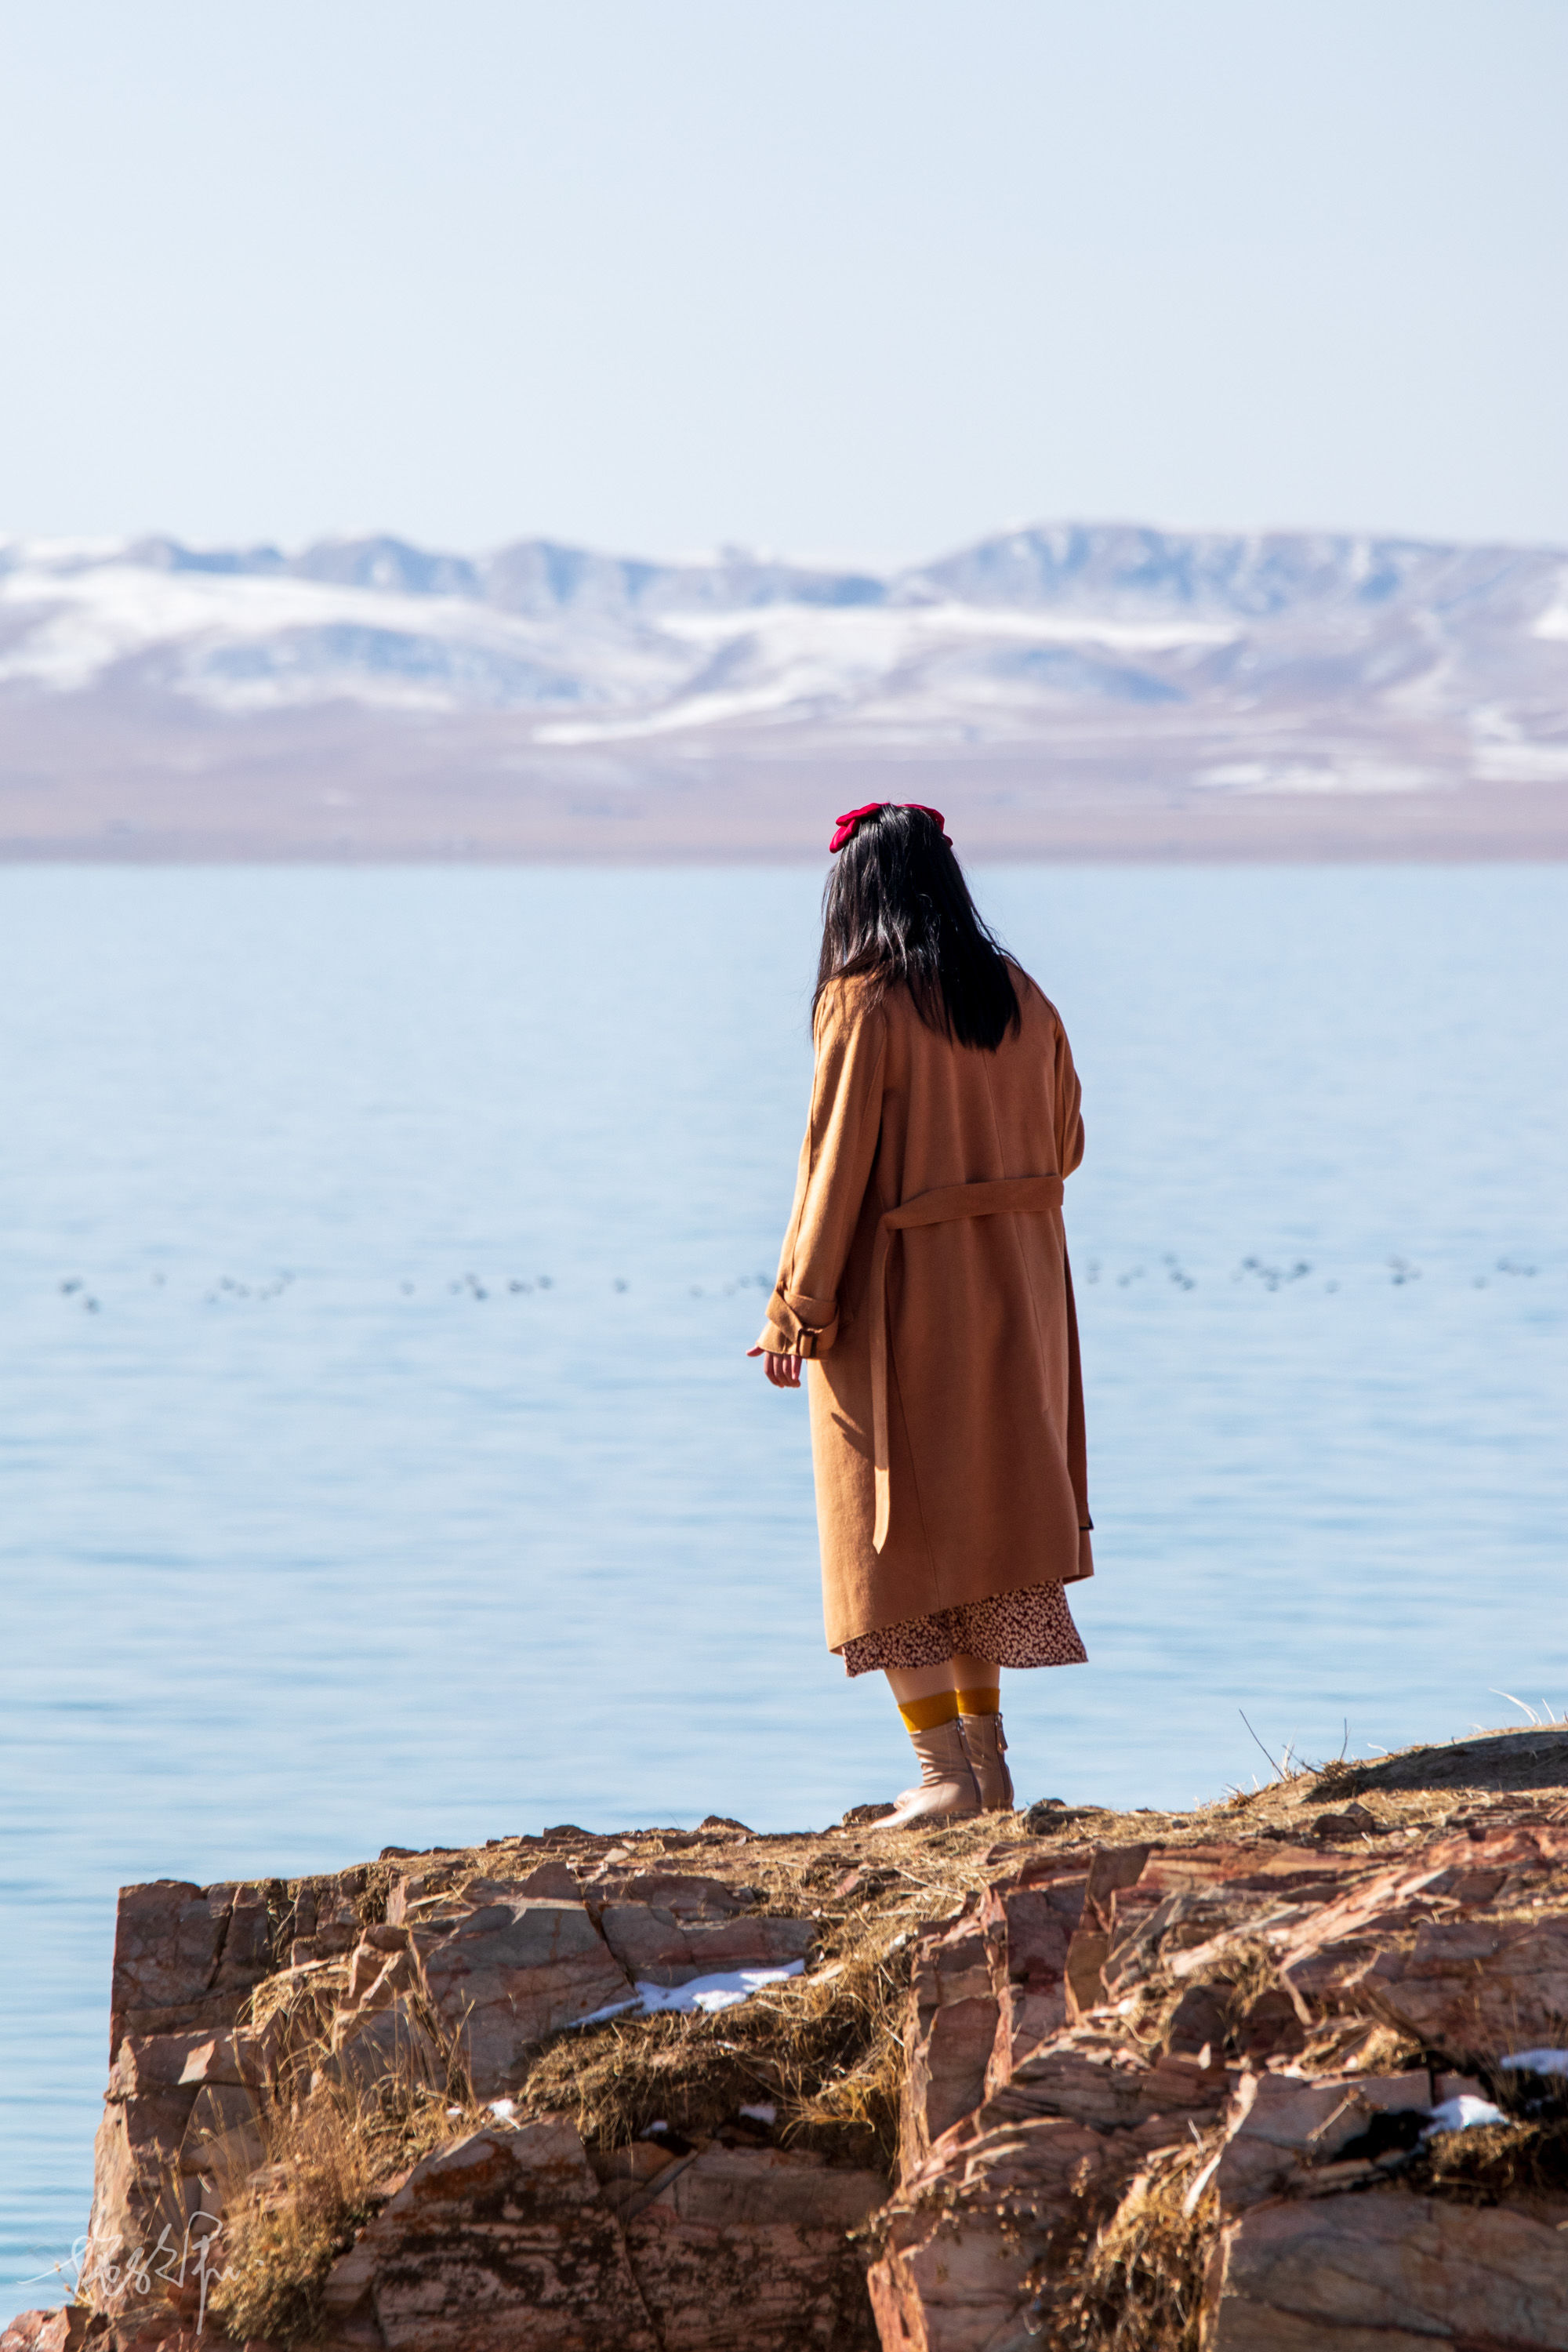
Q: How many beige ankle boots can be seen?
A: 2